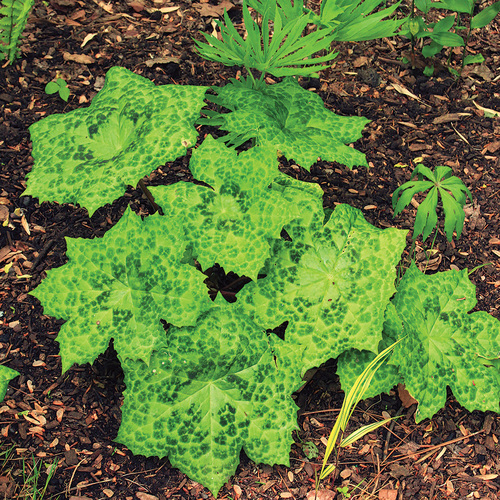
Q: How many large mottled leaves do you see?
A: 7